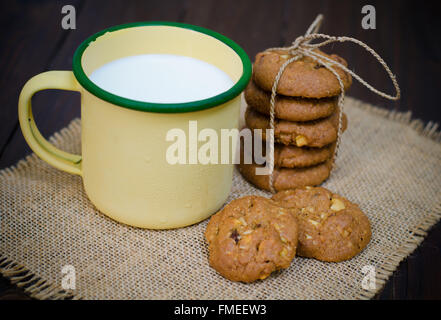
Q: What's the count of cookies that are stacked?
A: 5